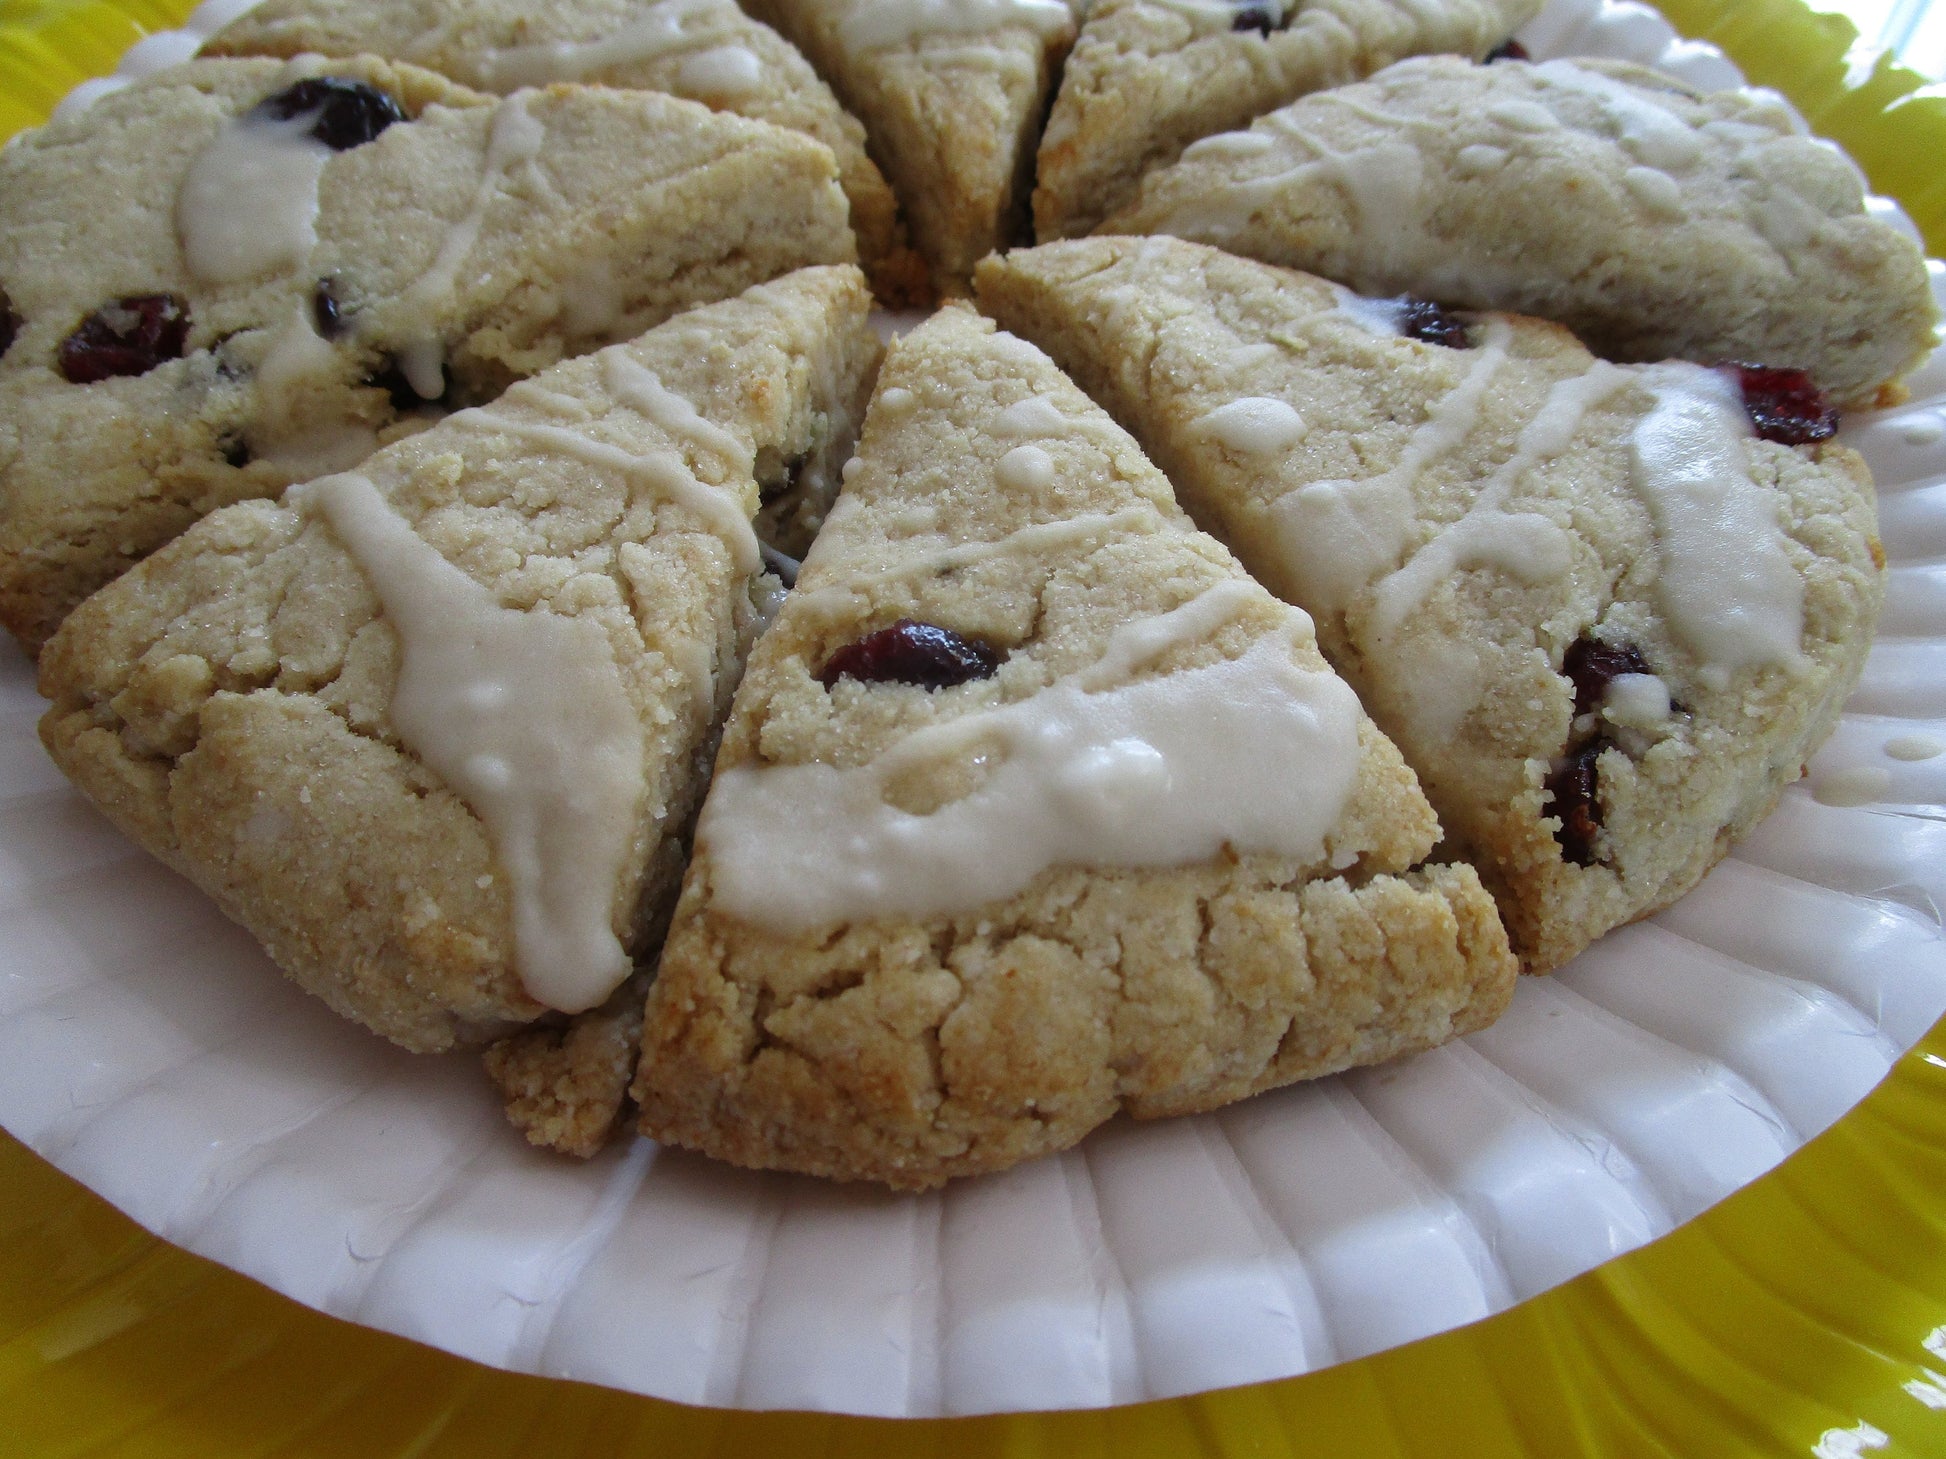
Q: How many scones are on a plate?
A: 8